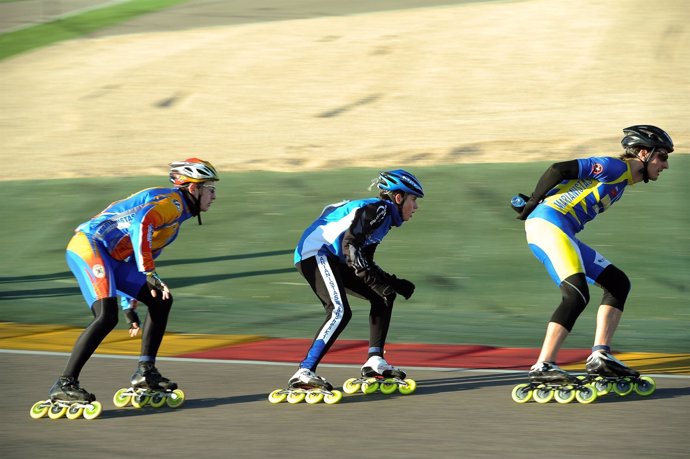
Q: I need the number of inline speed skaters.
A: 3